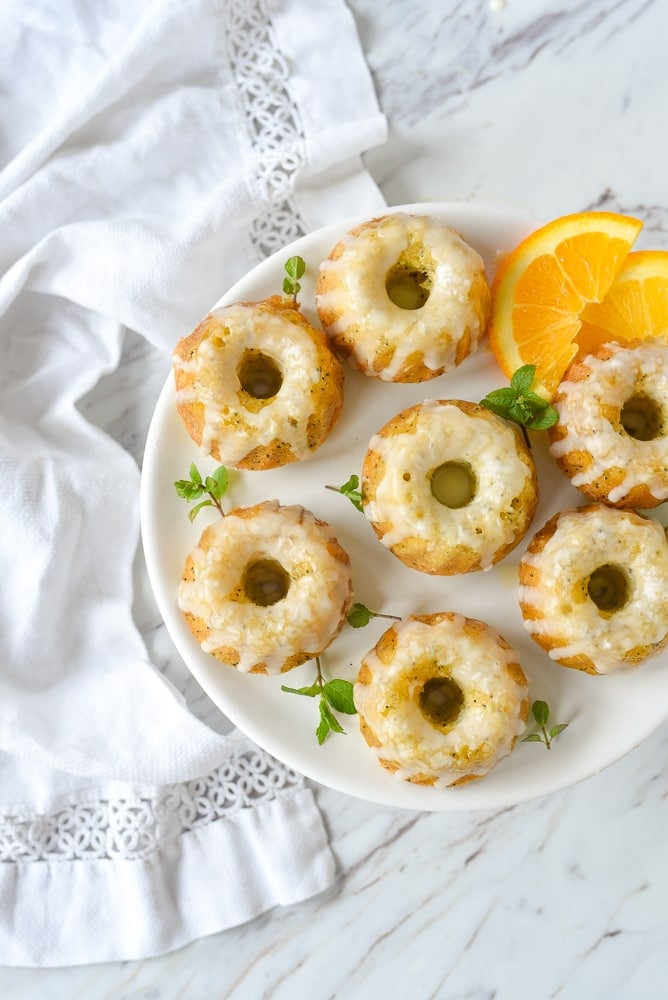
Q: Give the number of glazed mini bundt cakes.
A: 7